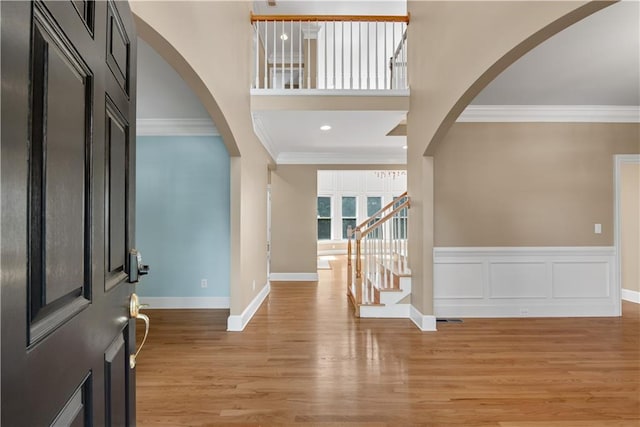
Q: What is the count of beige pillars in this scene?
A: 2